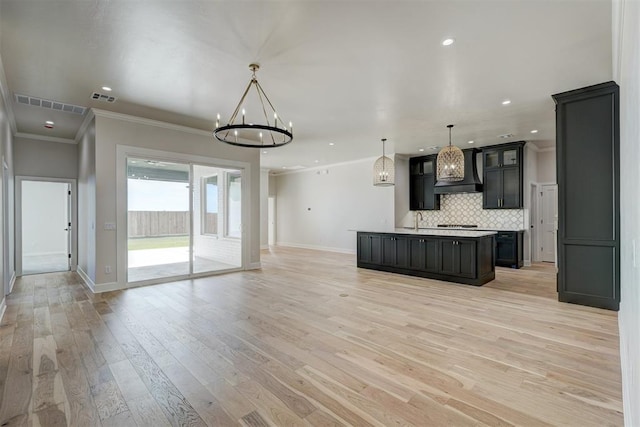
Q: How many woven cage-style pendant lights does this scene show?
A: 2